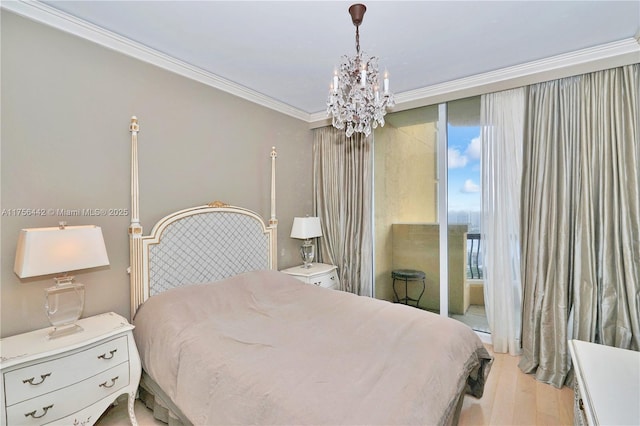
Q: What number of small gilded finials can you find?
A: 2